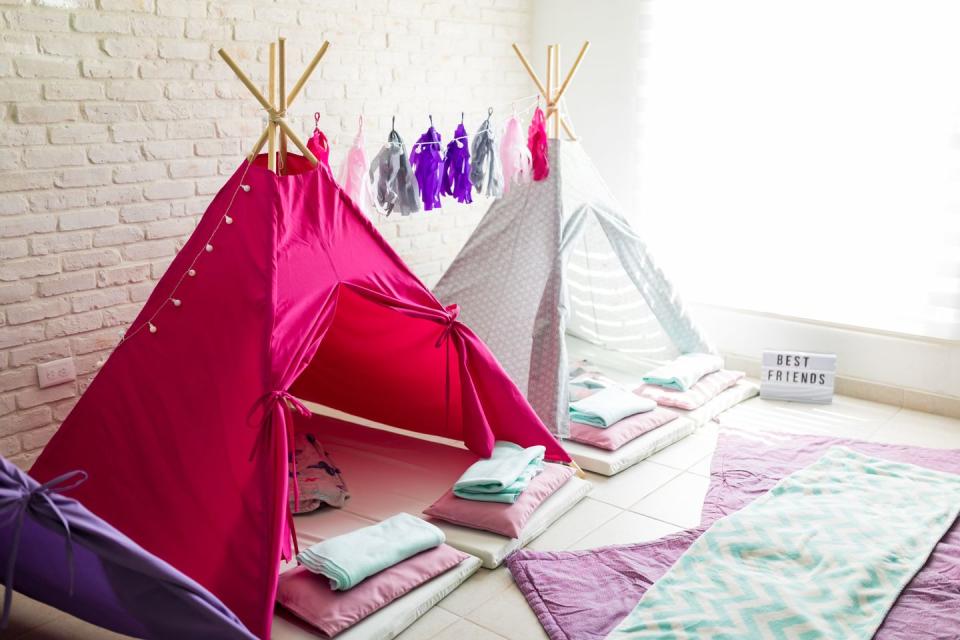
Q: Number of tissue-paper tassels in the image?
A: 8